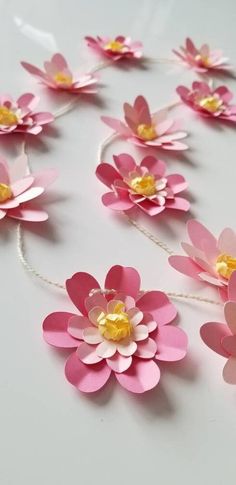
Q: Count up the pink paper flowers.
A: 11